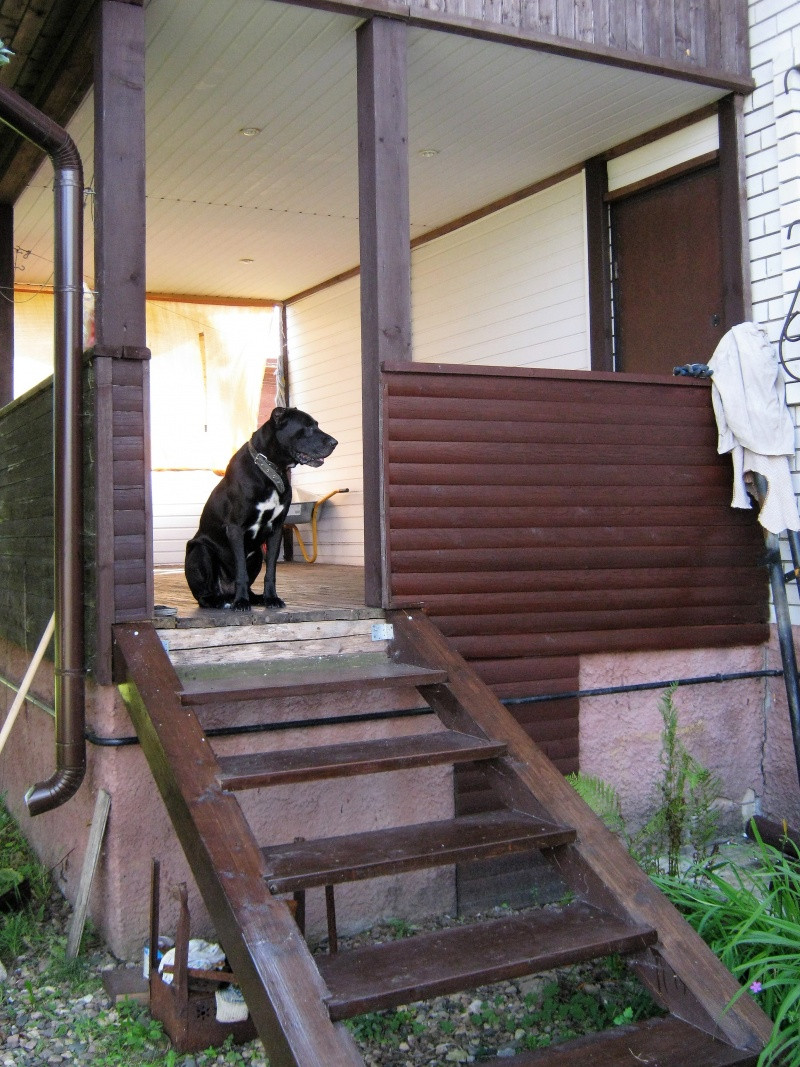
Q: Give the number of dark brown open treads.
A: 5